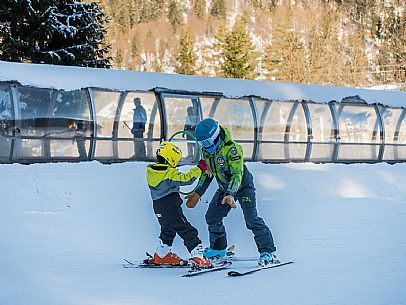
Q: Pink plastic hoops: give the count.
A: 0